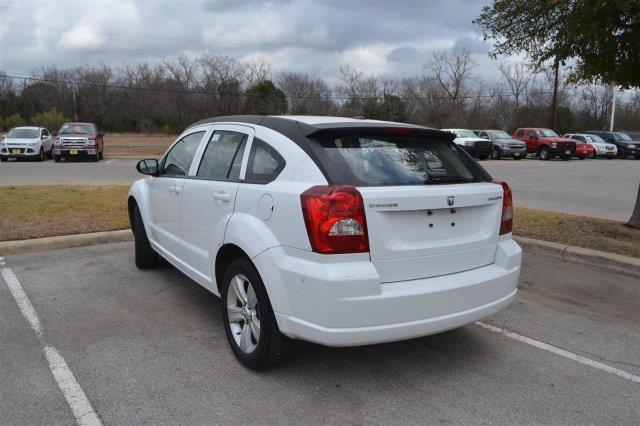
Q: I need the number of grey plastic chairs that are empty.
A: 0